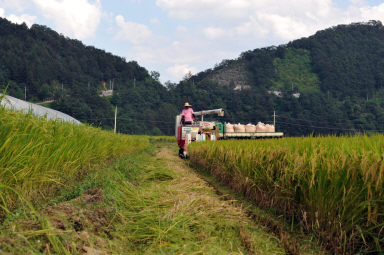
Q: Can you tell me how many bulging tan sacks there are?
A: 5